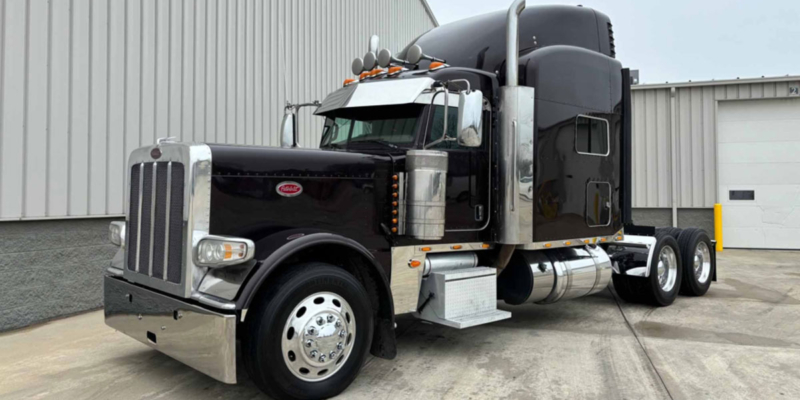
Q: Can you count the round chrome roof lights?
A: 4